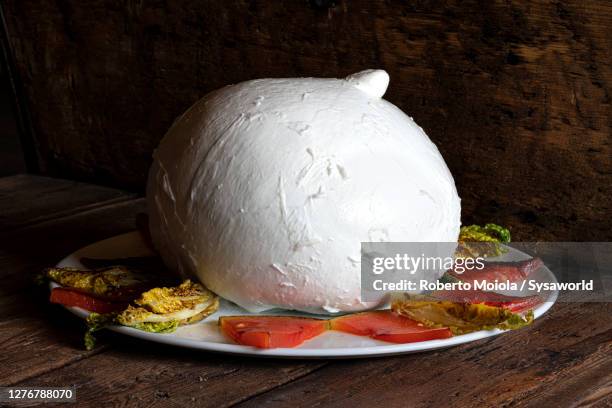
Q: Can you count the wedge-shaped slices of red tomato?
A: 5